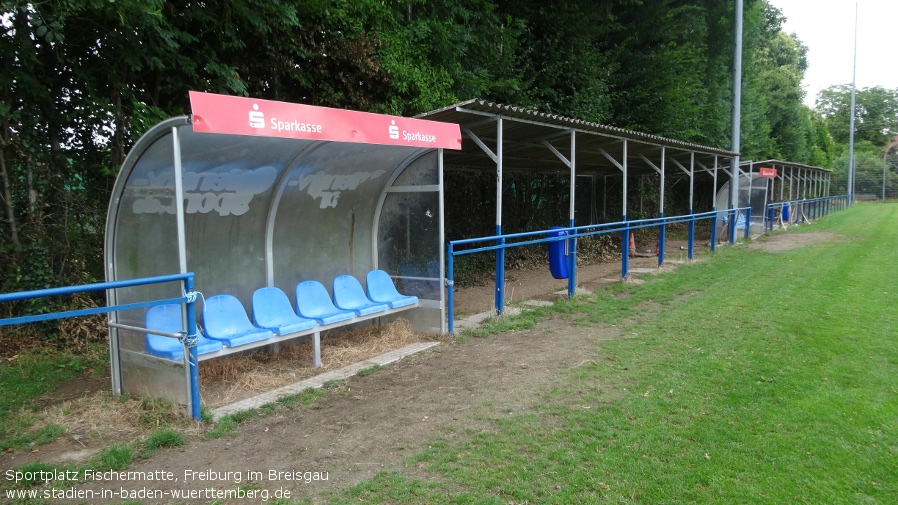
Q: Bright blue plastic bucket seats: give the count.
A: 6